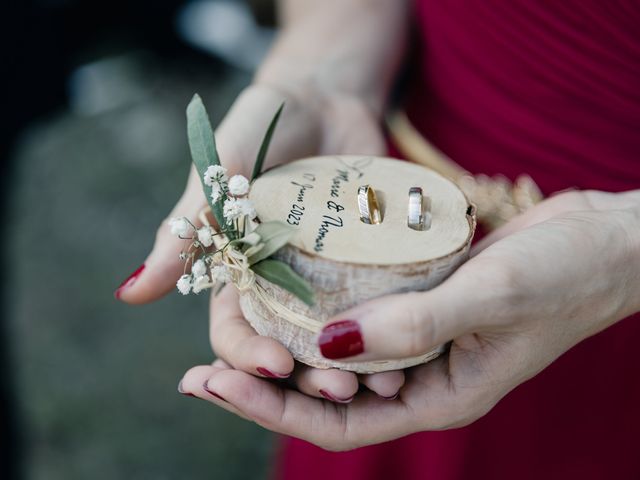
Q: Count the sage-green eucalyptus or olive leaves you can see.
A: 4